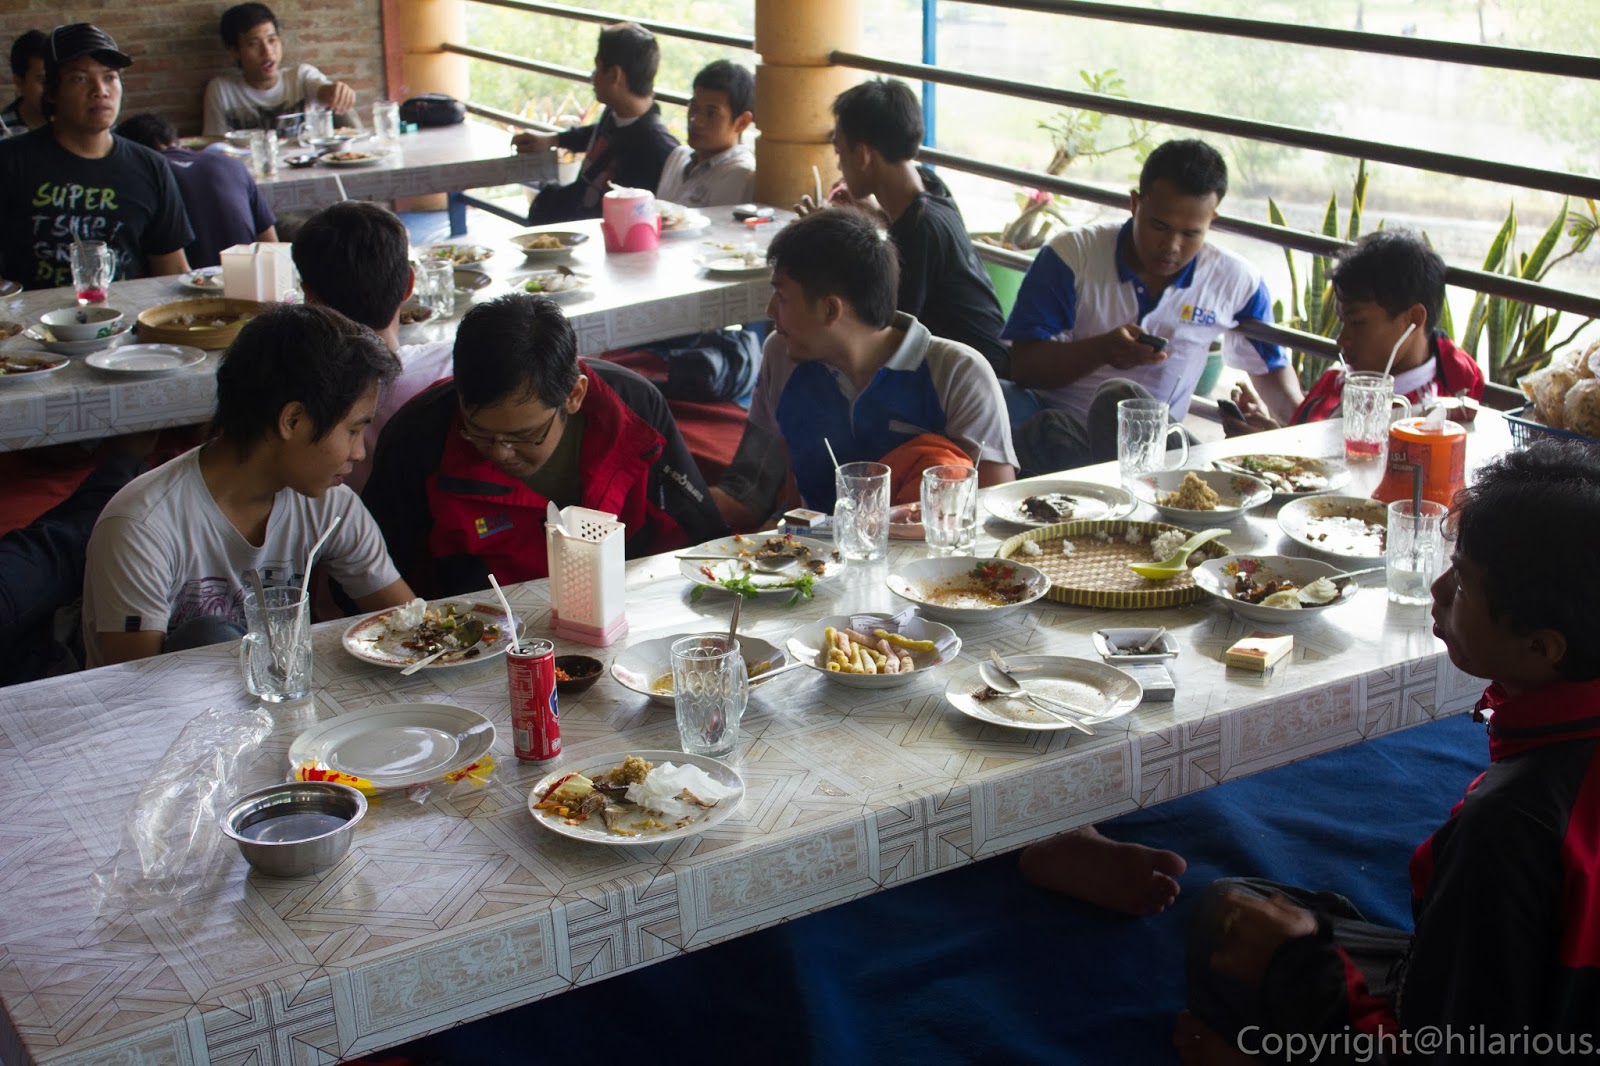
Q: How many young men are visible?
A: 14